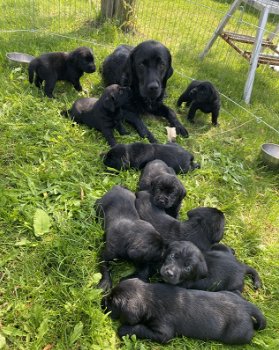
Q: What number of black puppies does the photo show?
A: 9